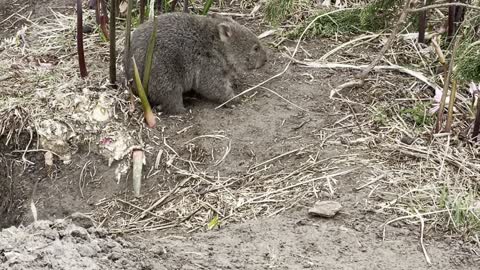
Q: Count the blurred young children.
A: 0